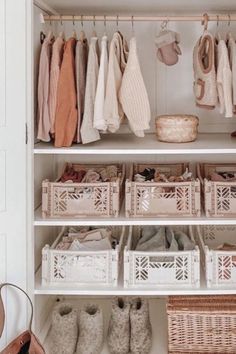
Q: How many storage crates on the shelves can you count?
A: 6